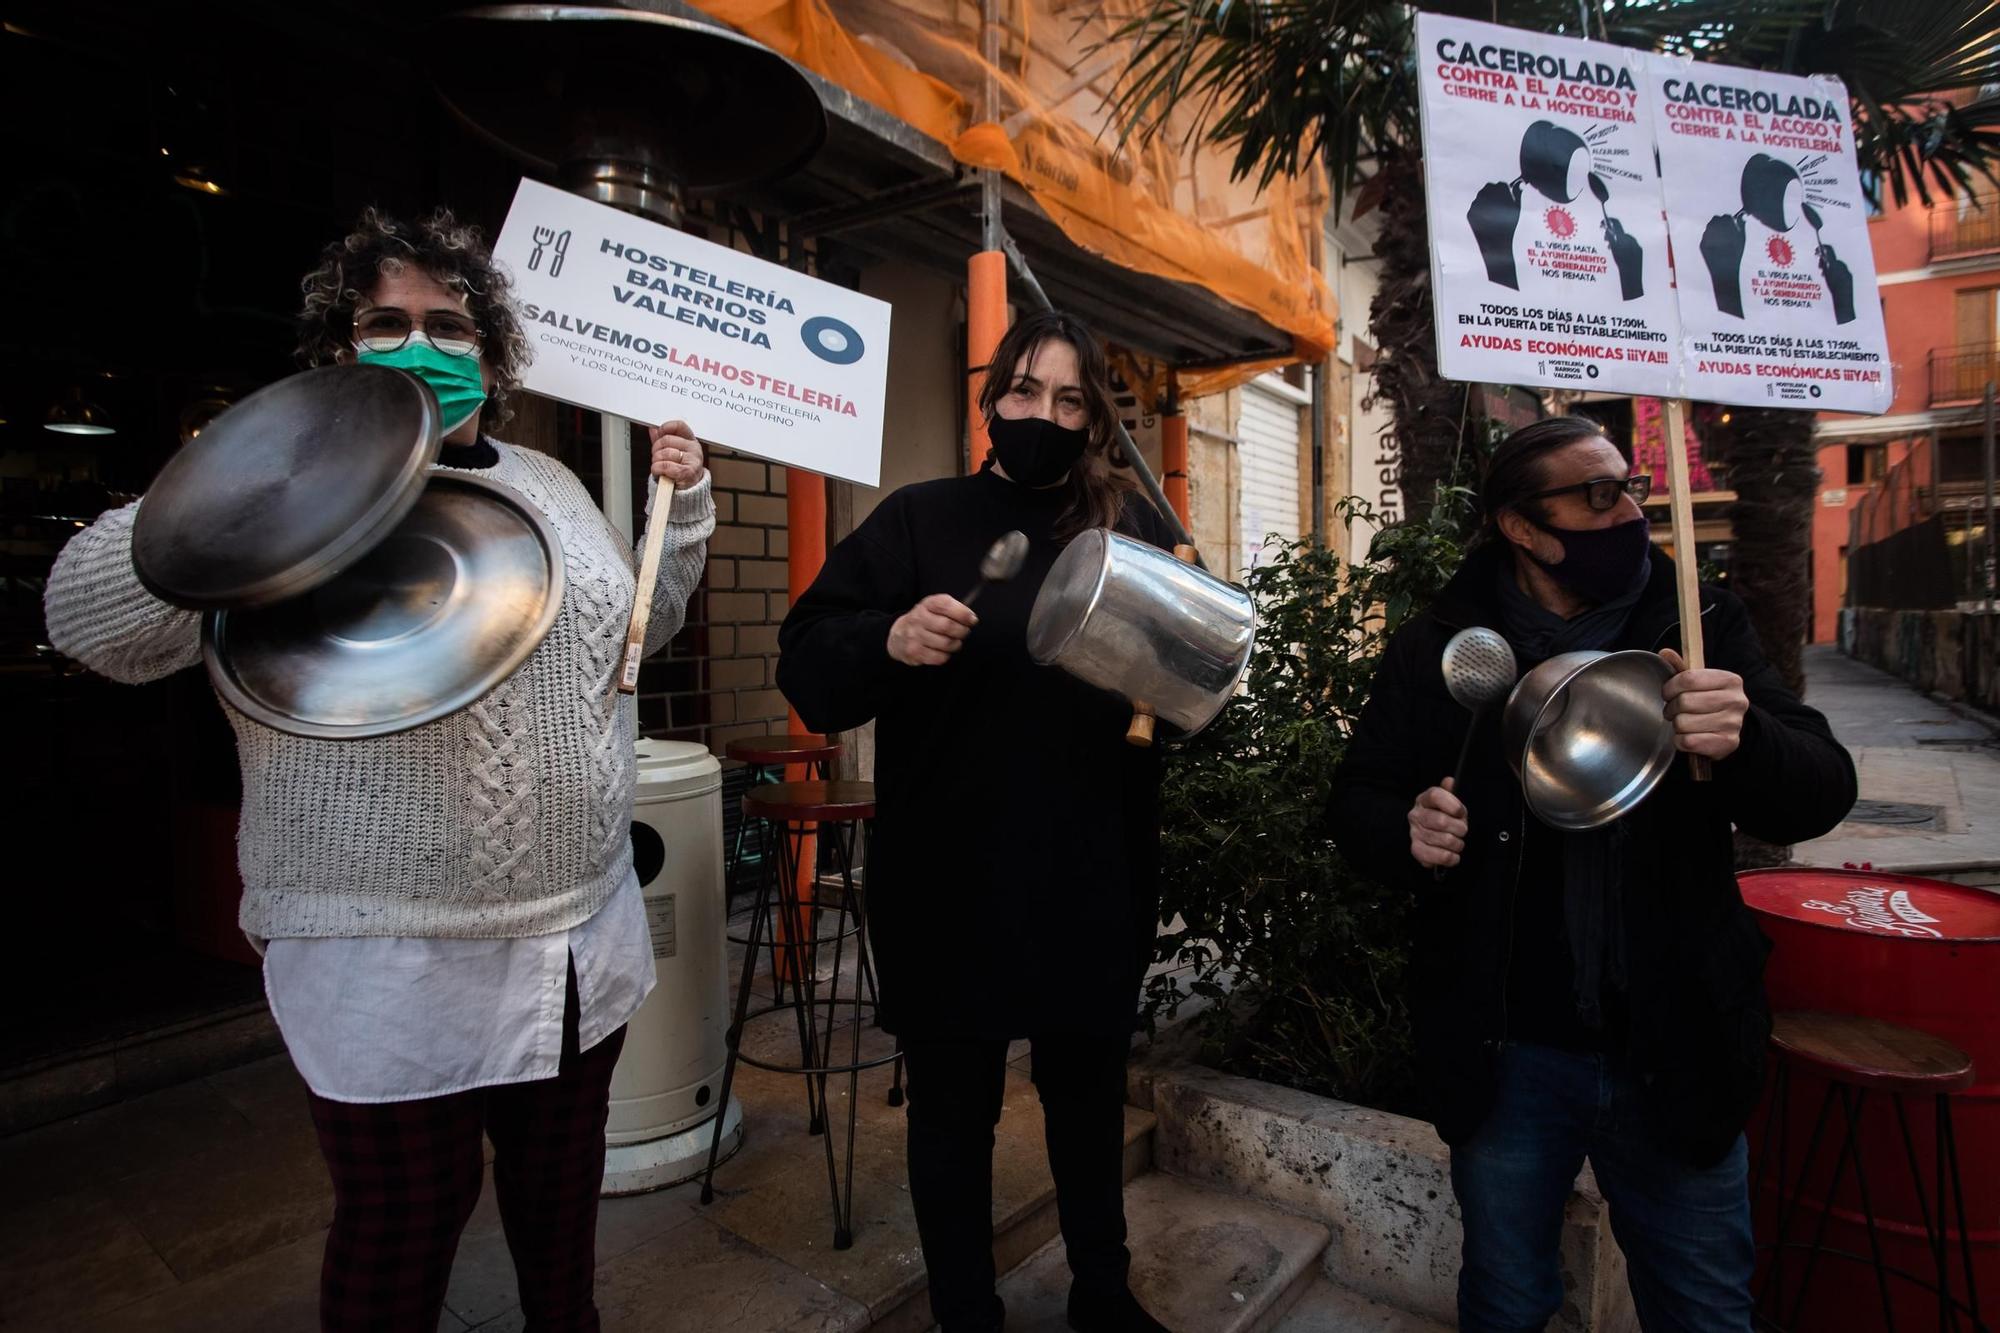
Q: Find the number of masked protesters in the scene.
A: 3